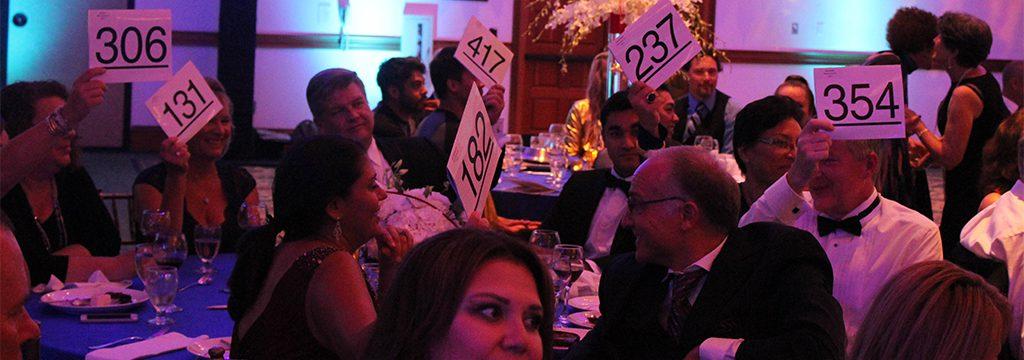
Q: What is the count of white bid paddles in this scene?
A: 6